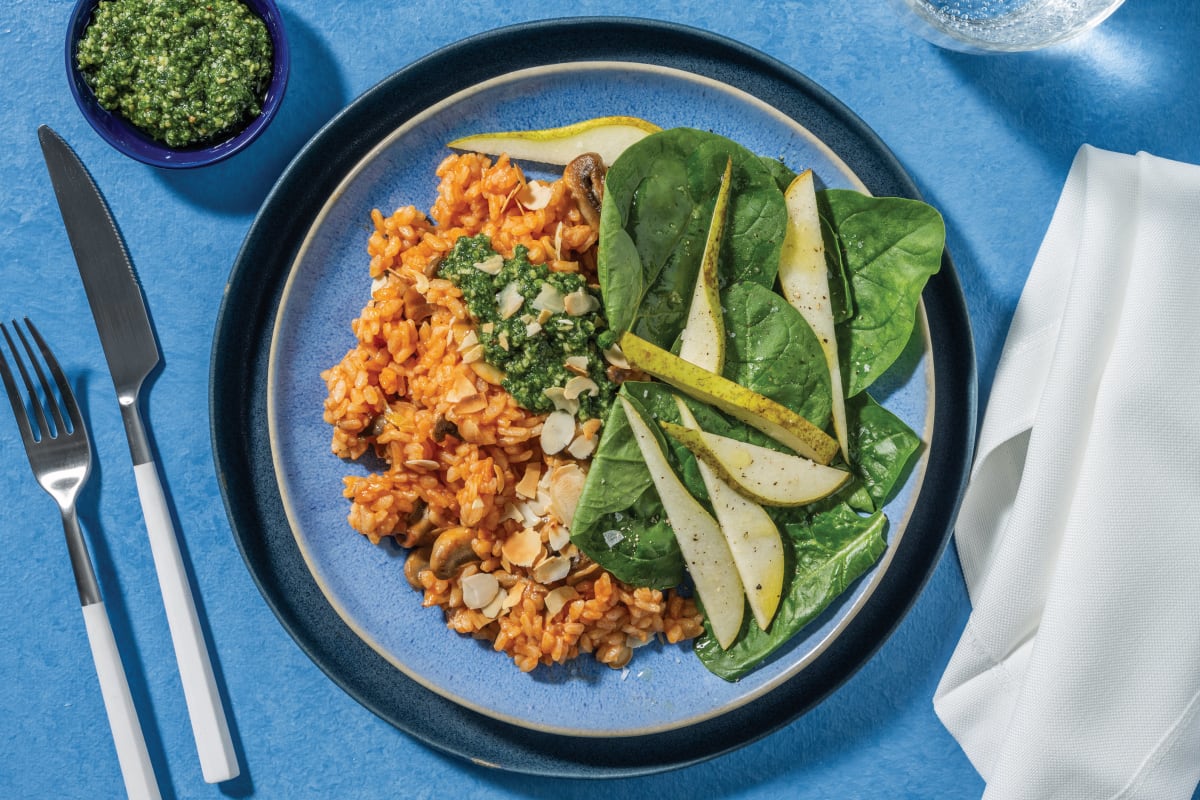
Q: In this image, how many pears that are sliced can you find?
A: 7